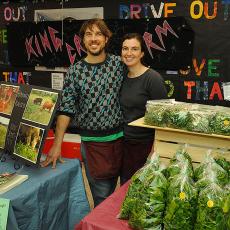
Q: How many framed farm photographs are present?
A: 4